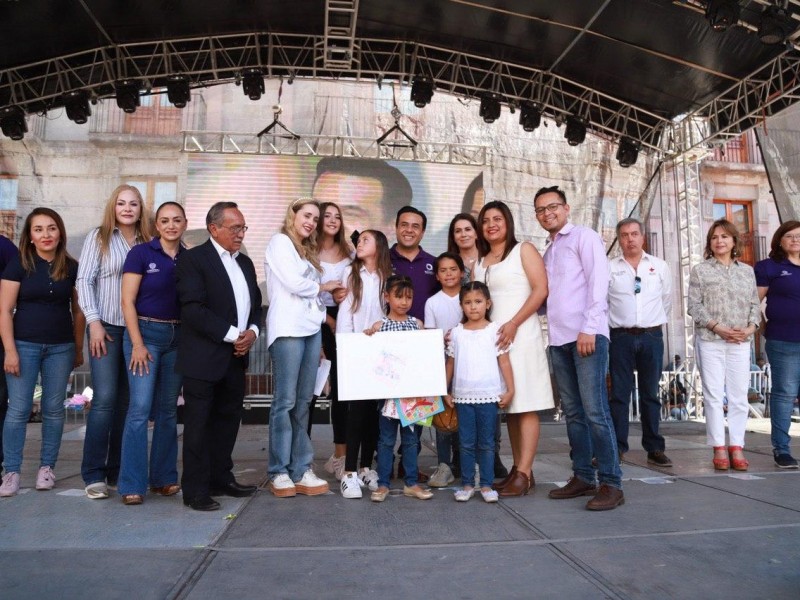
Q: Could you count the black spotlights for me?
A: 12